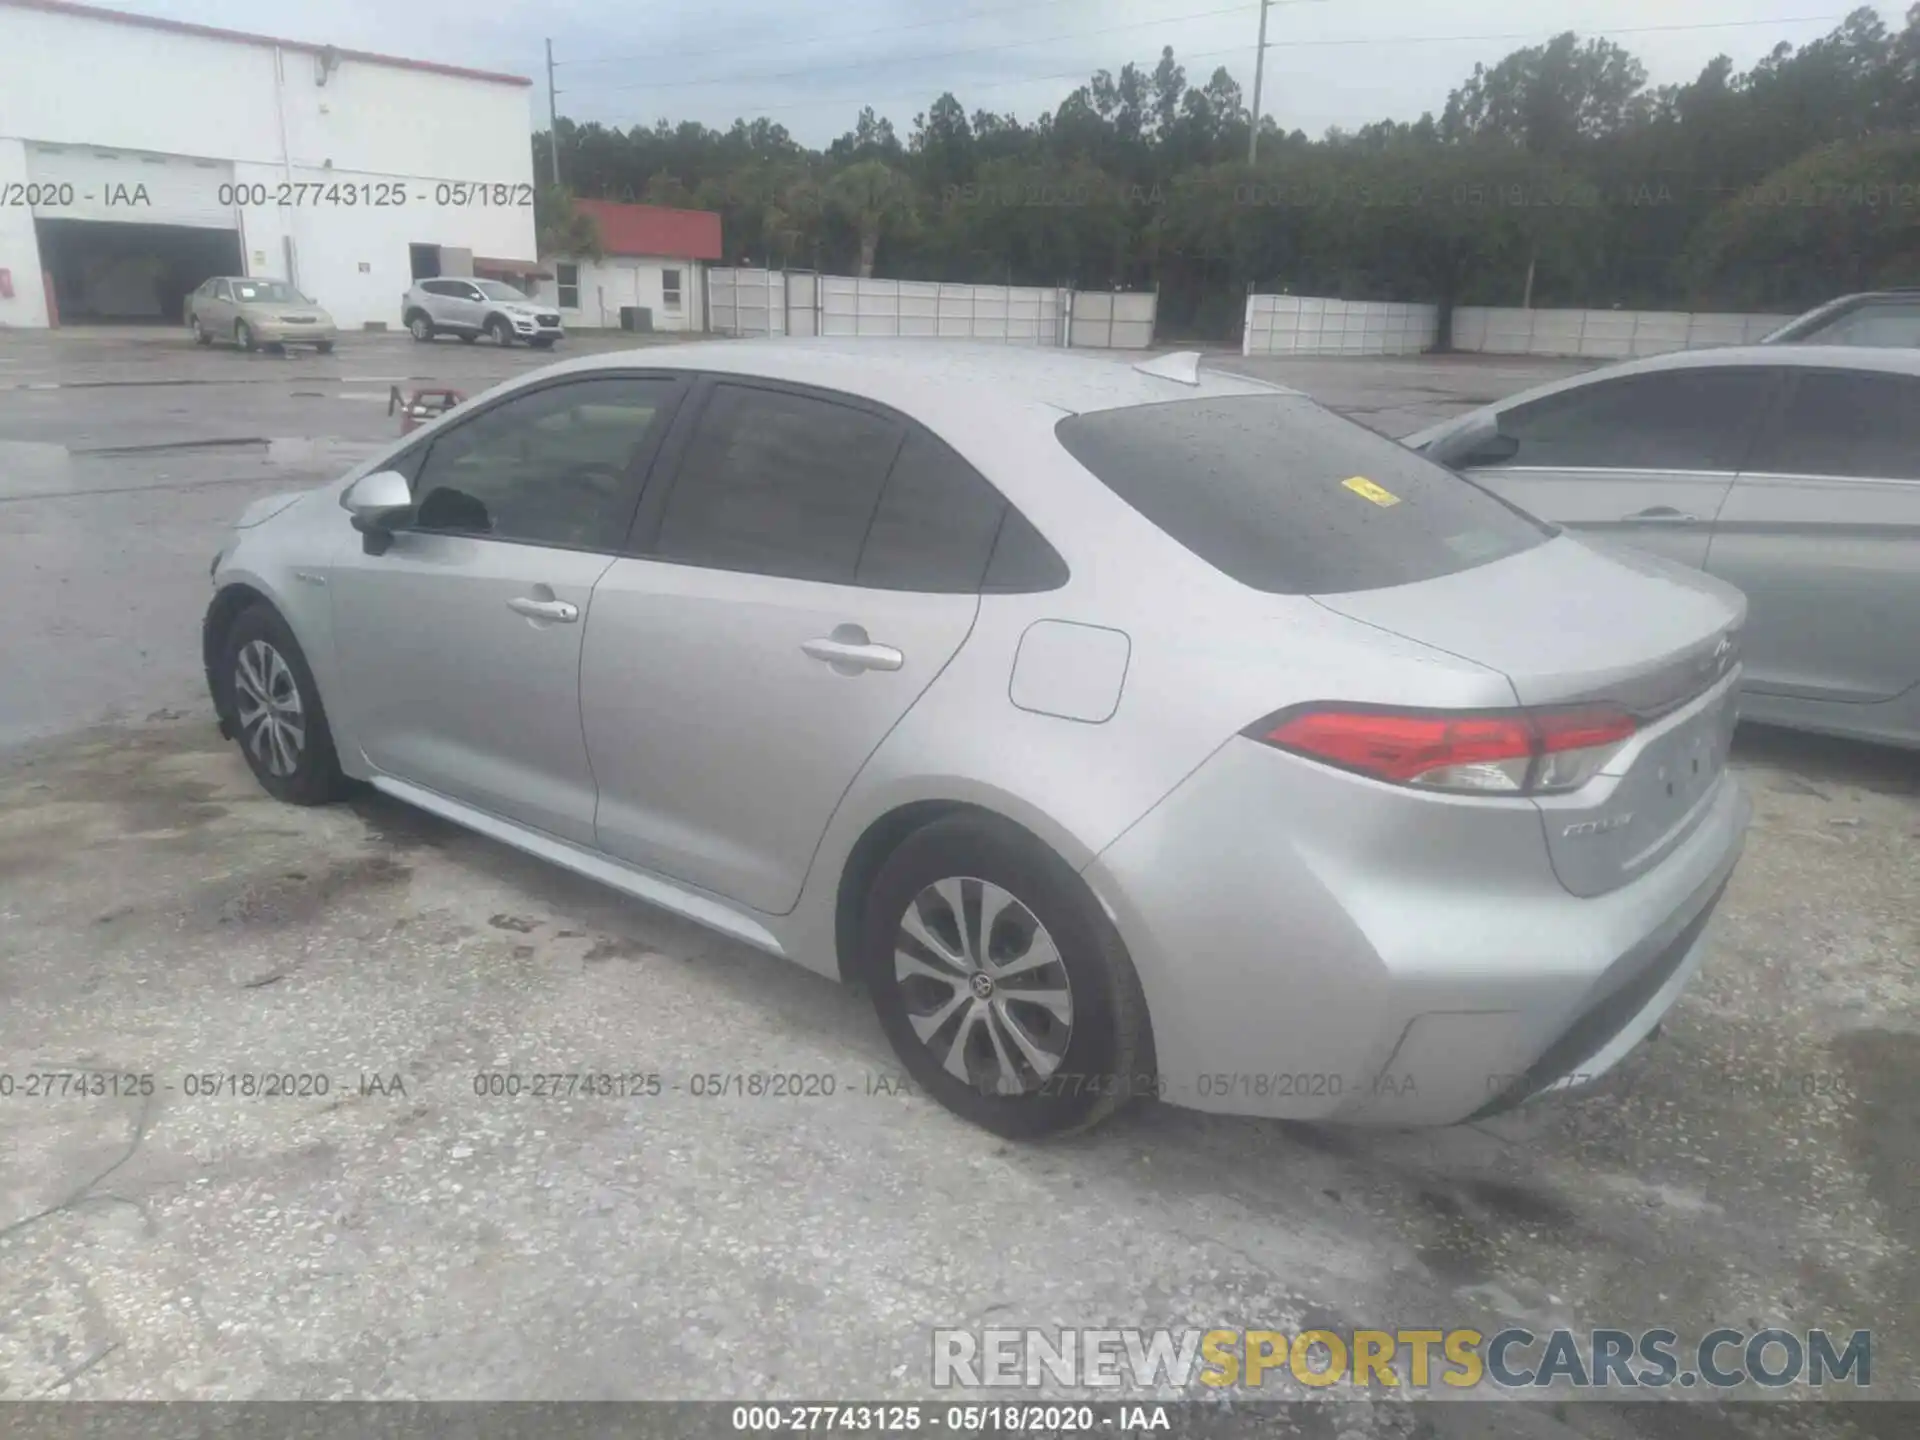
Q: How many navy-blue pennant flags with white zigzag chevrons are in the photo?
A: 0